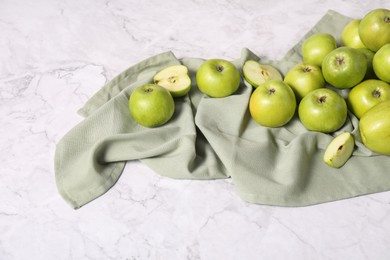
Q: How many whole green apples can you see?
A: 13